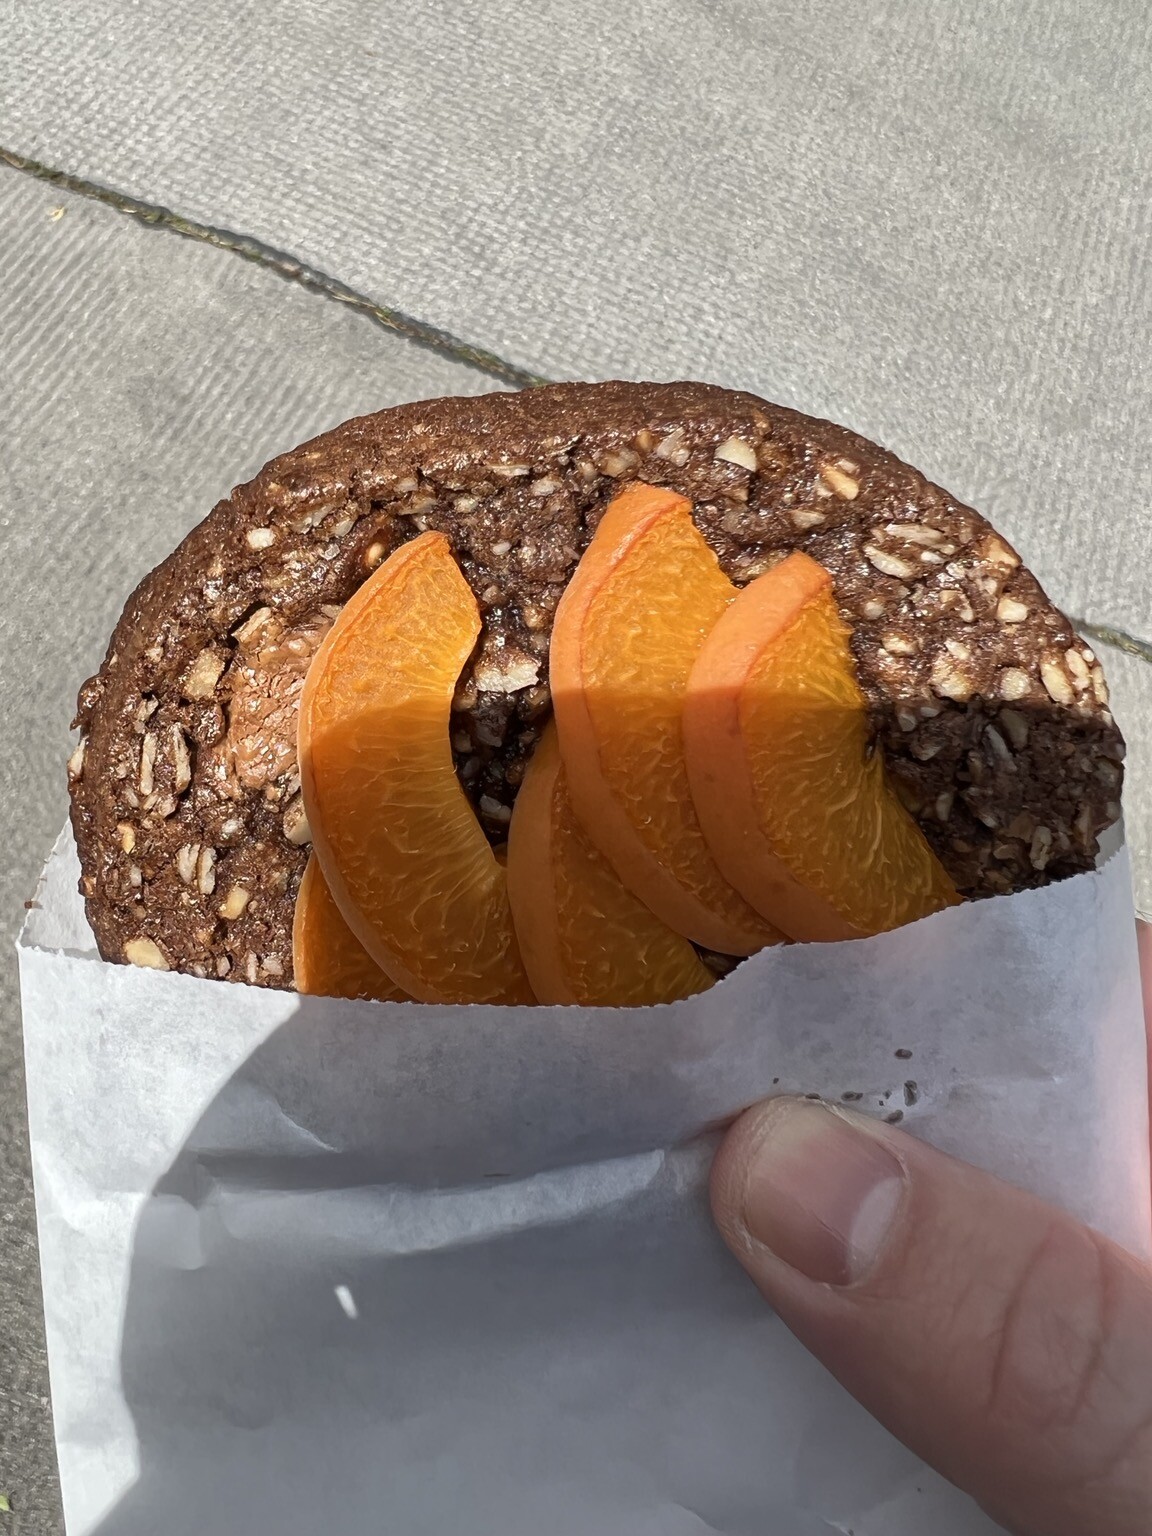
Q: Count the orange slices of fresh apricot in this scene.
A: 5